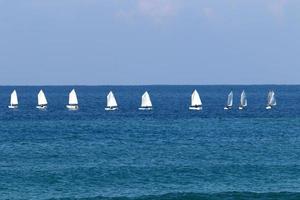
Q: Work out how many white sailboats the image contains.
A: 9